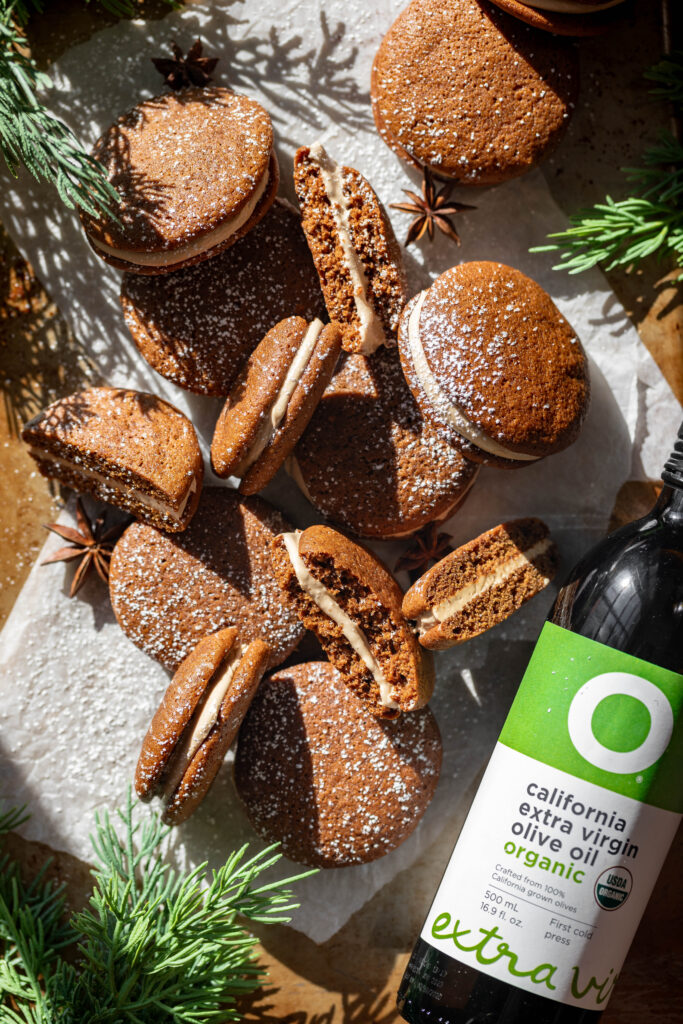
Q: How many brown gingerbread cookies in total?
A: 14